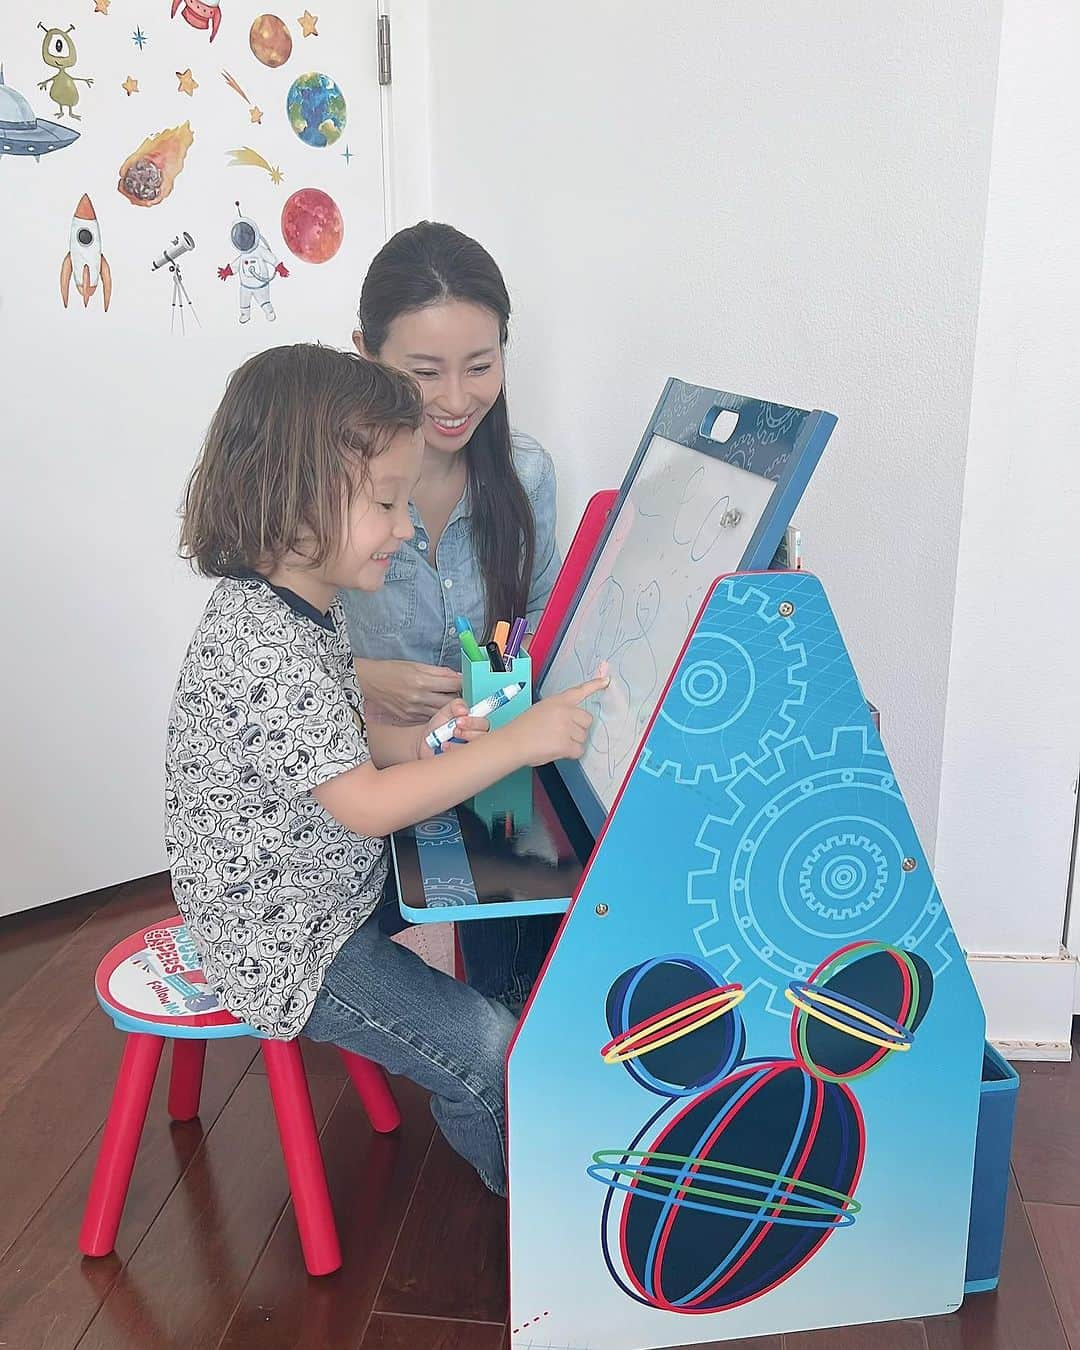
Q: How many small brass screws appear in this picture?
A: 3